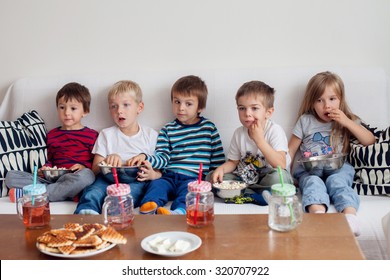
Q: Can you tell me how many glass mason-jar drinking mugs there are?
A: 4